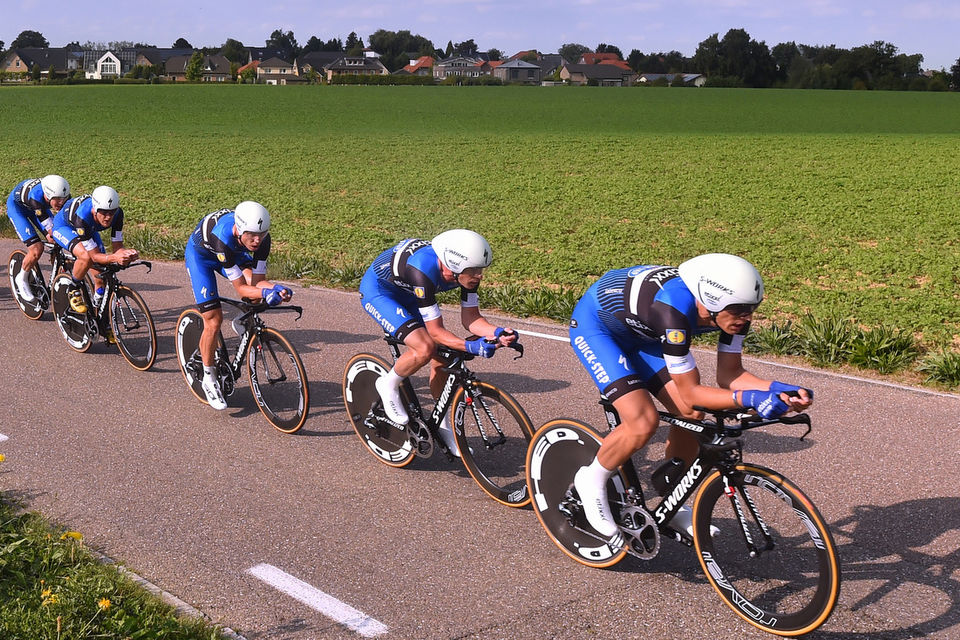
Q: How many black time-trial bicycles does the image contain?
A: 5